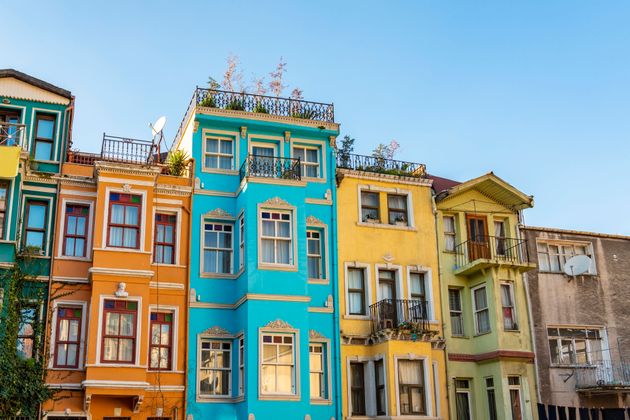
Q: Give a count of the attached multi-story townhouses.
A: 6